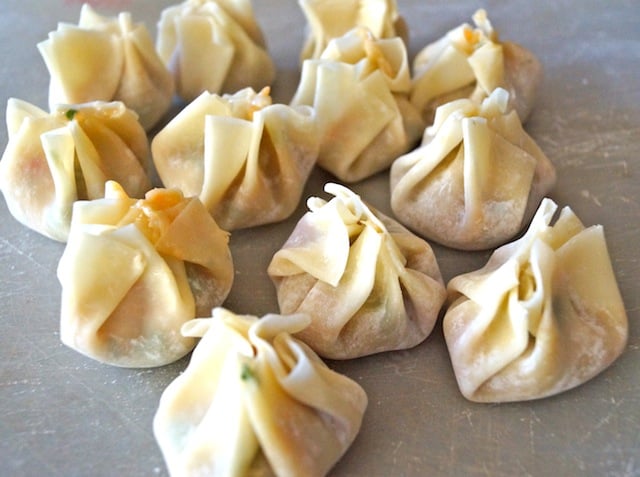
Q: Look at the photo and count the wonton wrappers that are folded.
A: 12